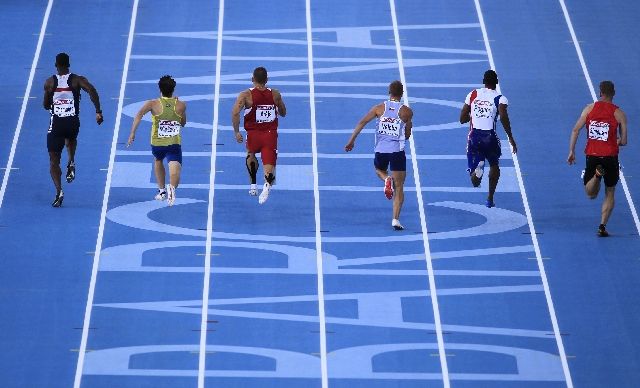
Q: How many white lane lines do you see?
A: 7